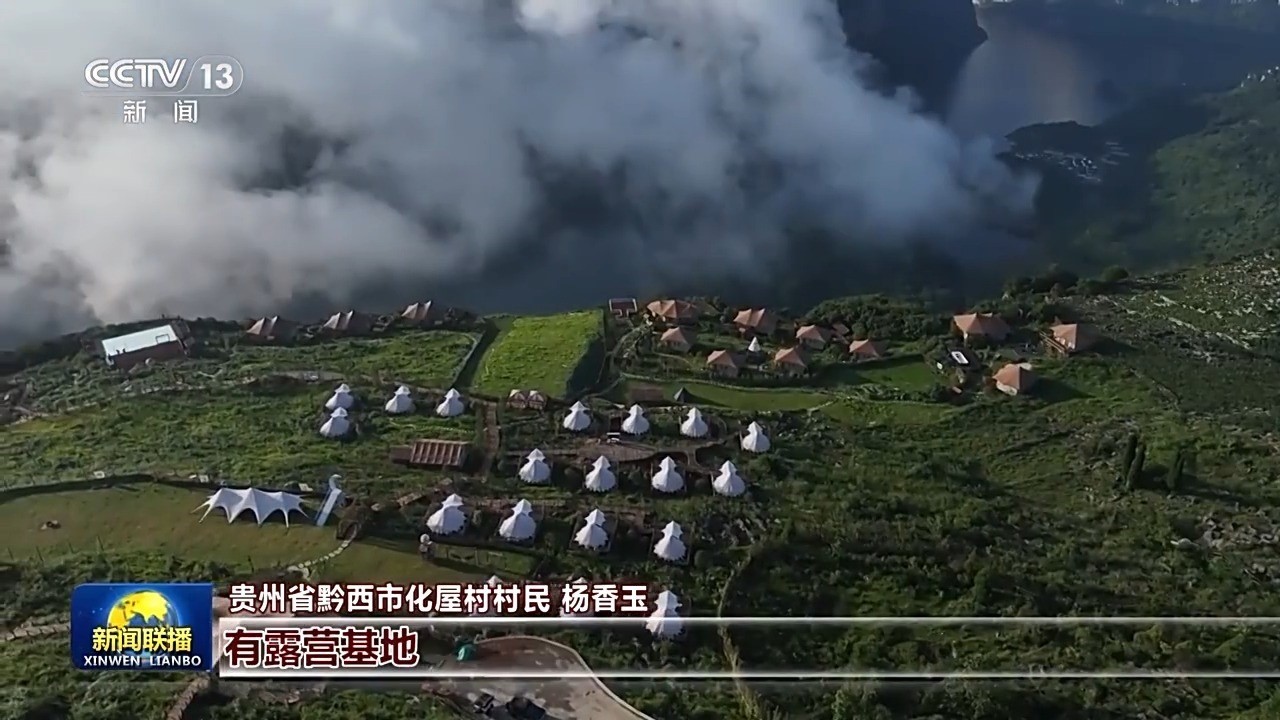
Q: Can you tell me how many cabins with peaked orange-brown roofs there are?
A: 13